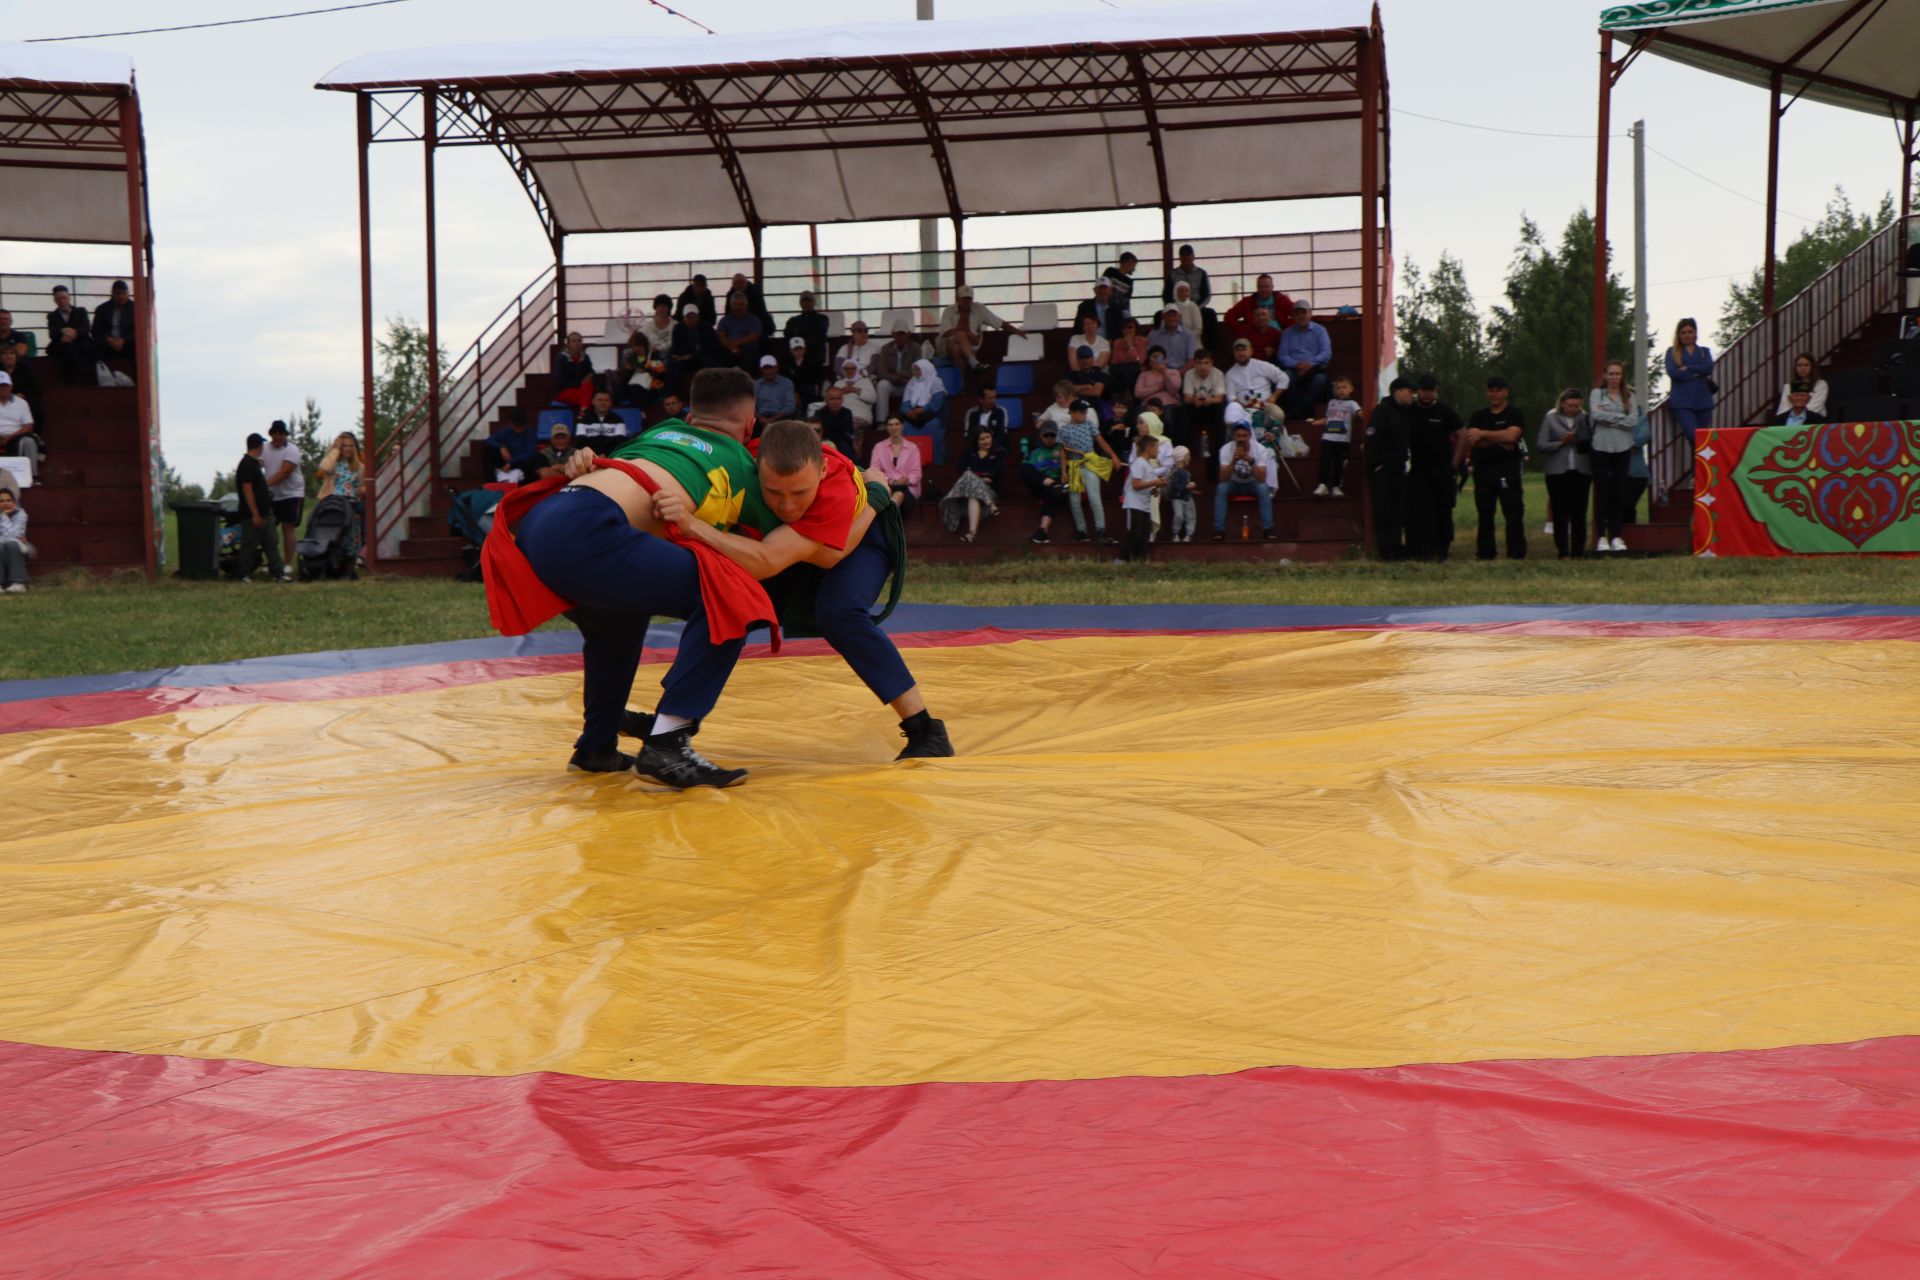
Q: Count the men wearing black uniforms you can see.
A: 3